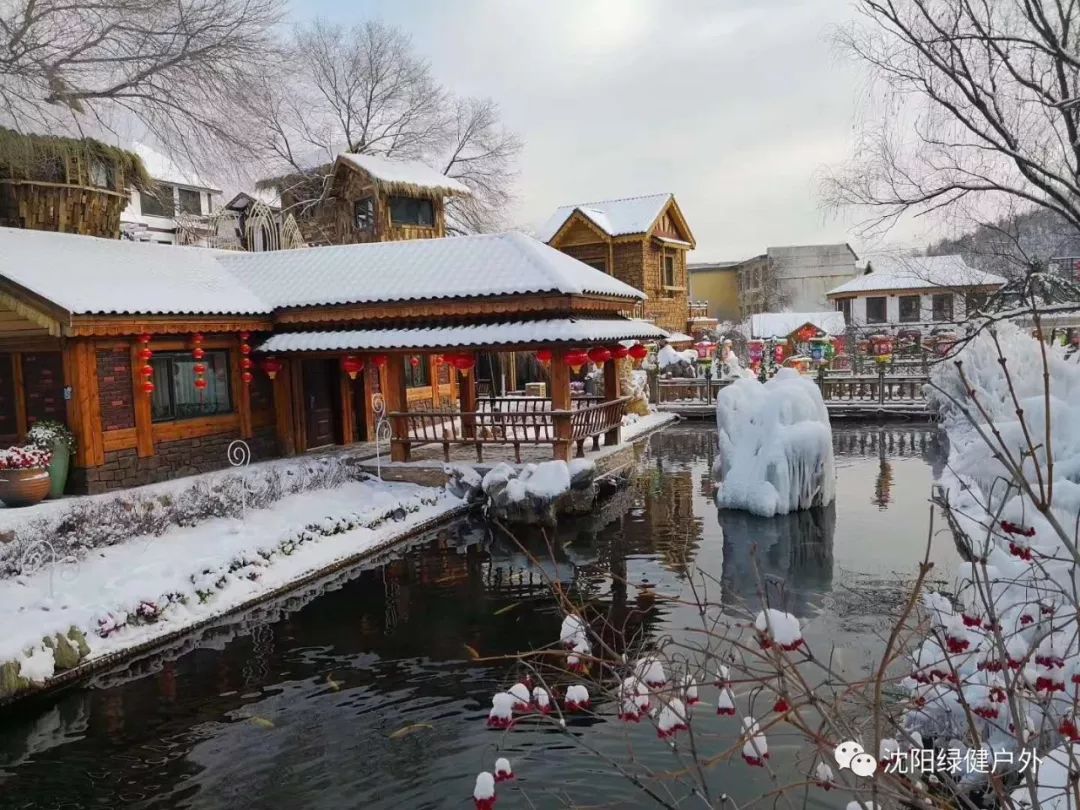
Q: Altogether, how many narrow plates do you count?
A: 0